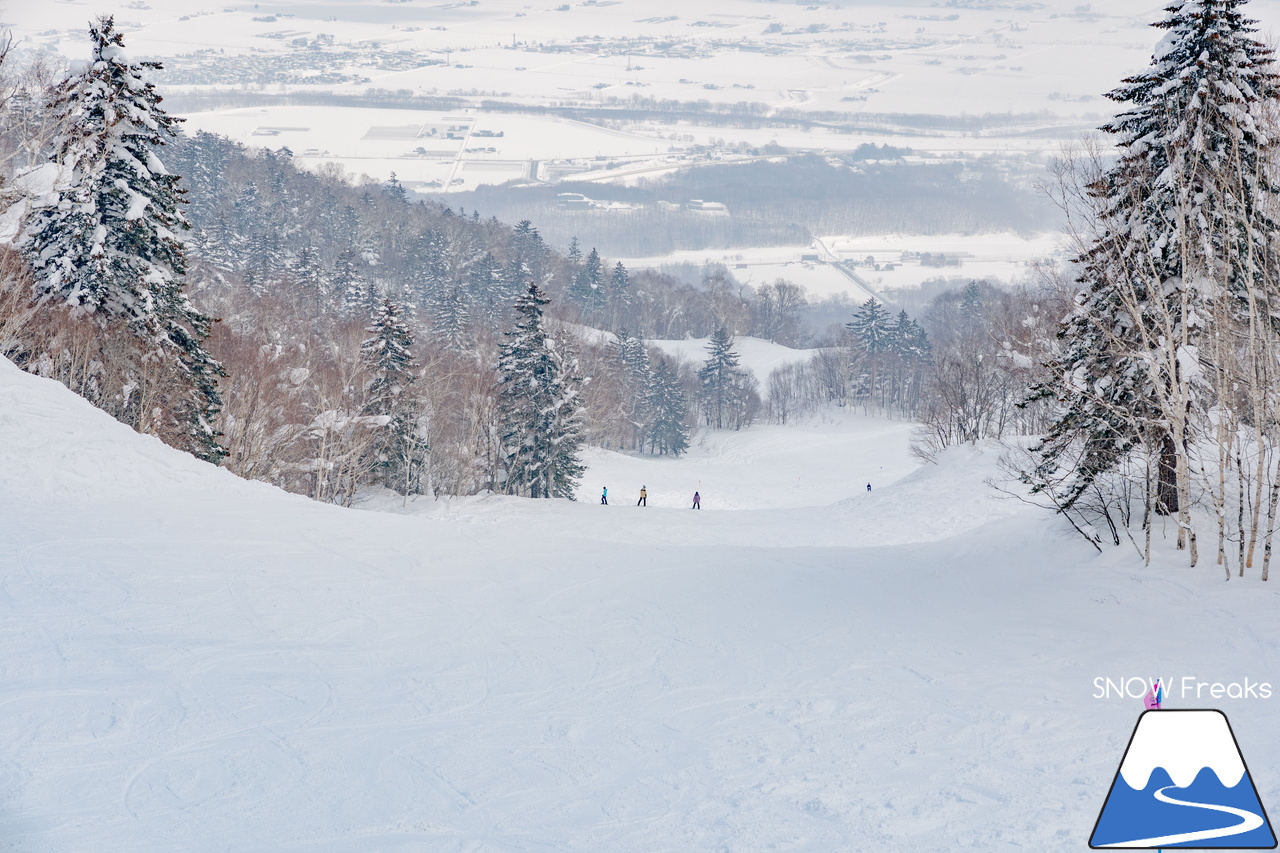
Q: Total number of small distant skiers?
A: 4